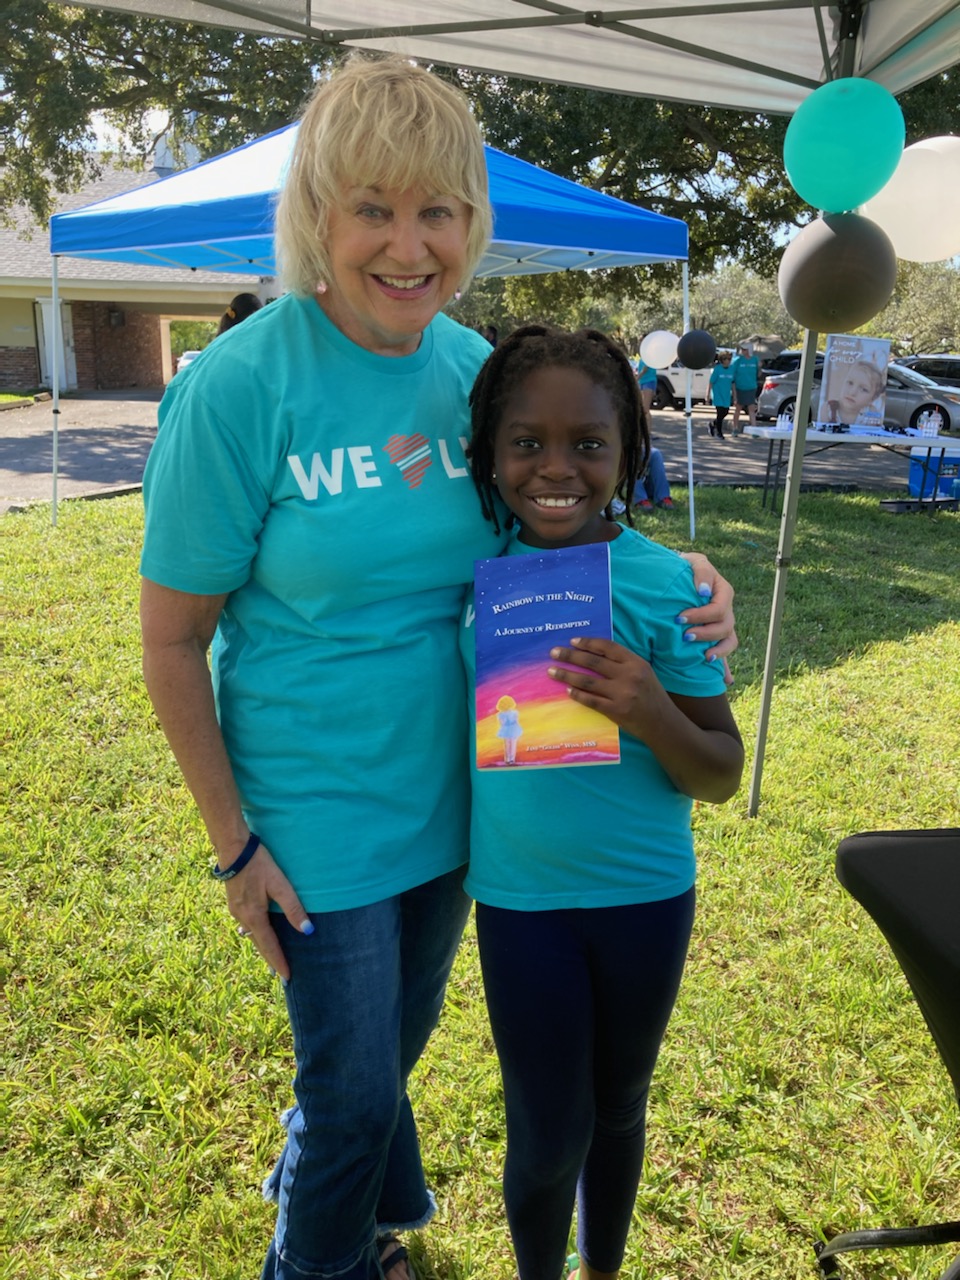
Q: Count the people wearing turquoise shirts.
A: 5